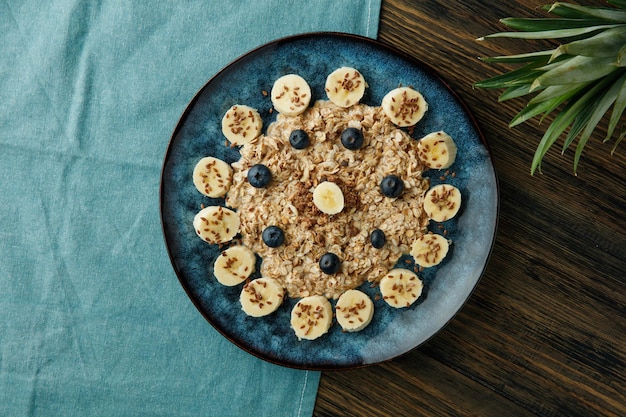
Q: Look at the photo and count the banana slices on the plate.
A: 15